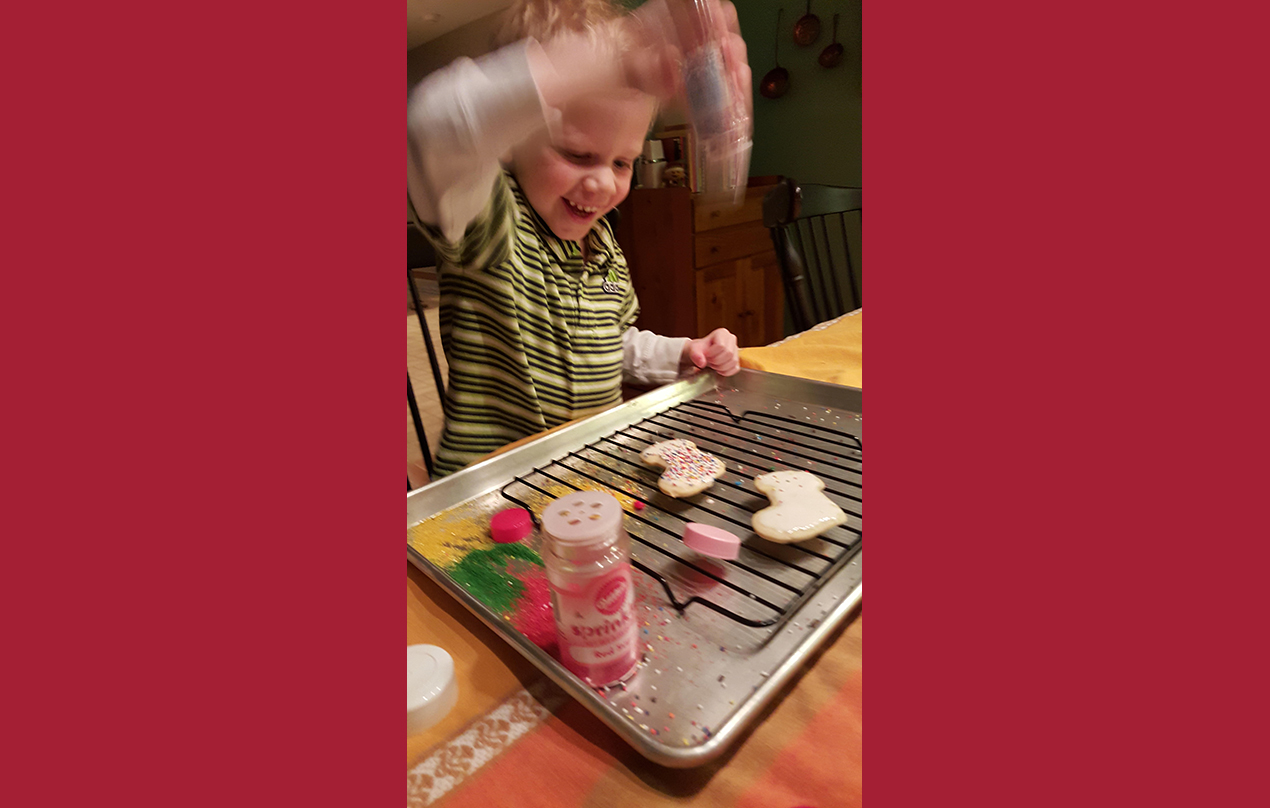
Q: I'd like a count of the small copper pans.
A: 3